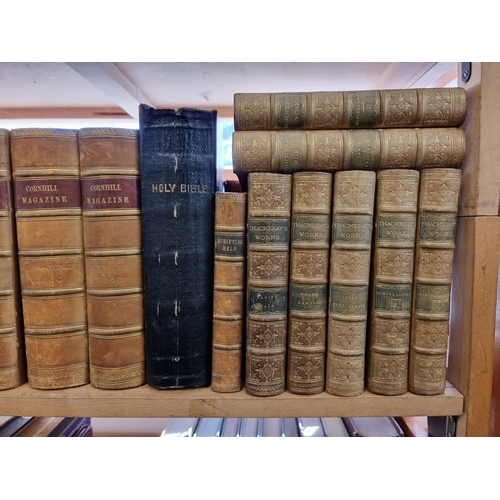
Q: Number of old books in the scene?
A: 12